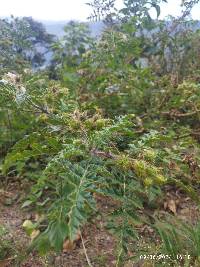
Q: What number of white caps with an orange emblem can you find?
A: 0